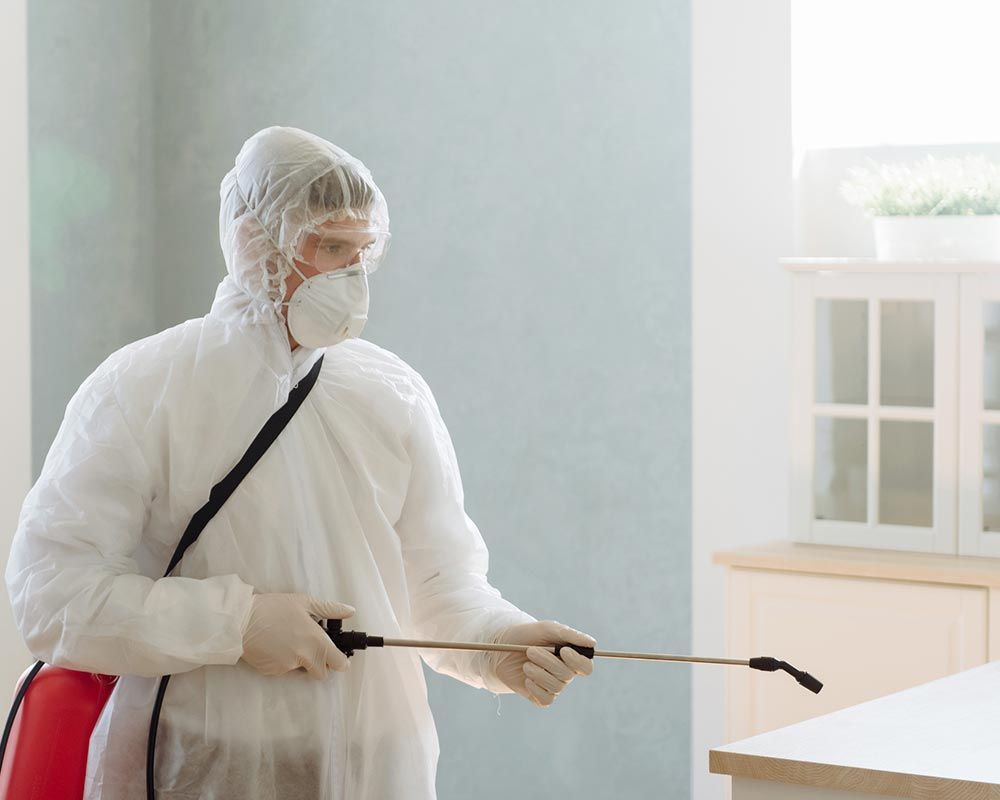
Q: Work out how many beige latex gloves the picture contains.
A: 2